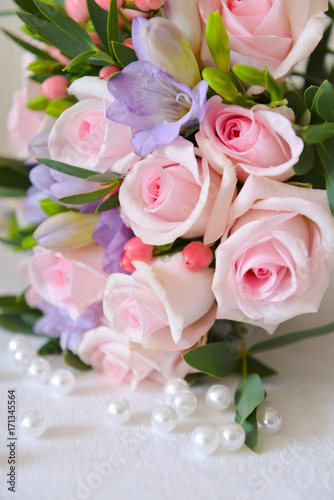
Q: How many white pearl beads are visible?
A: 13